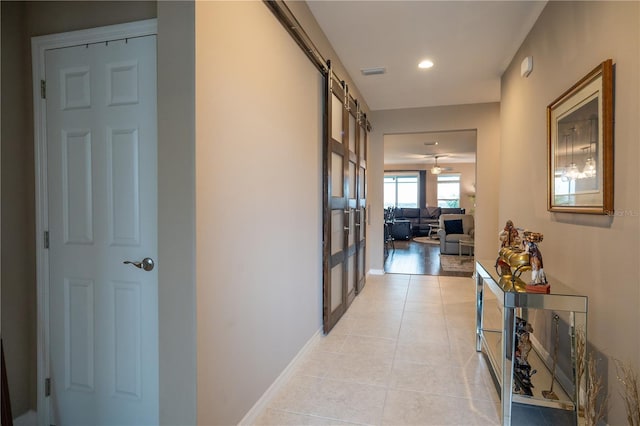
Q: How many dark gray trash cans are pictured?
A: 0